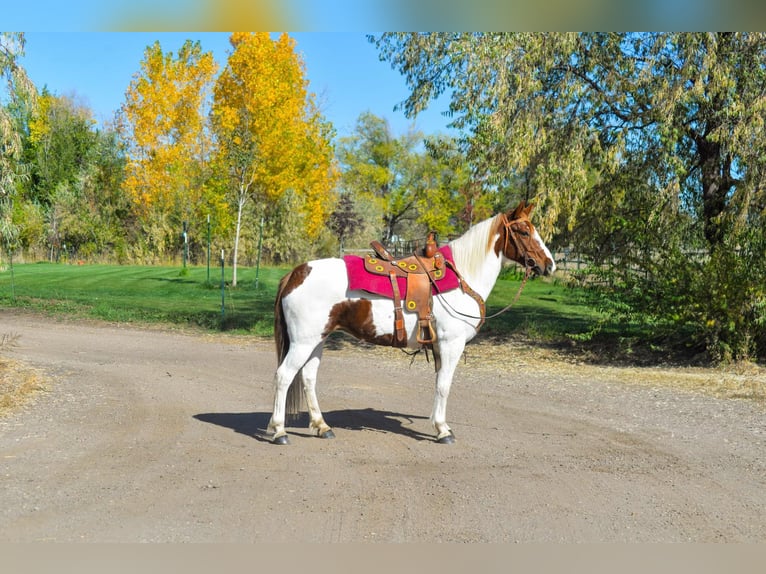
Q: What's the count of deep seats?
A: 1